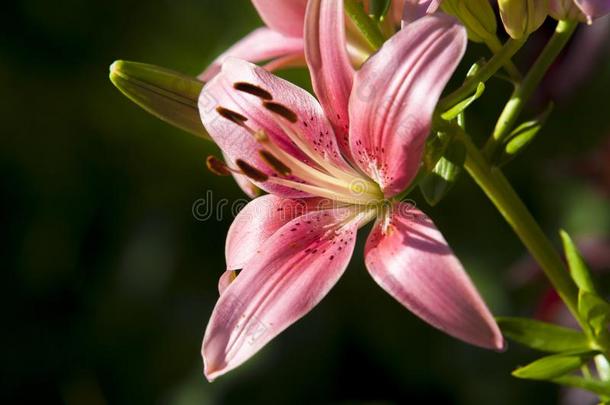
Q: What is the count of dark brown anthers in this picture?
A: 6